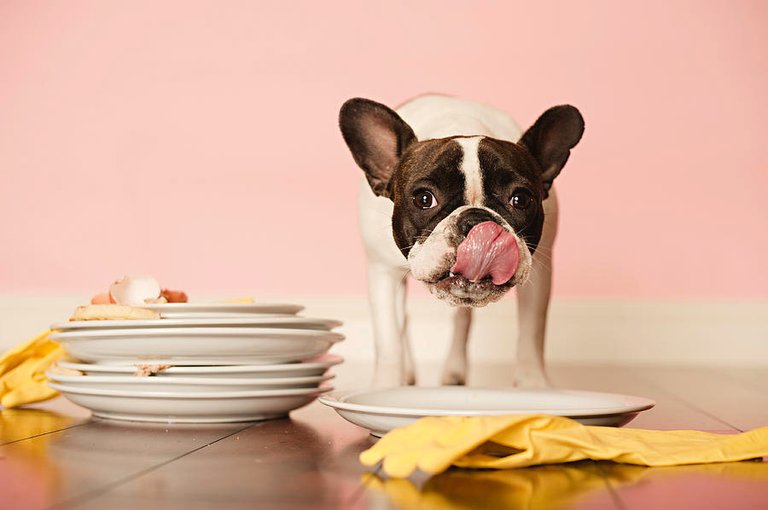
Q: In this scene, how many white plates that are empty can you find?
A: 1